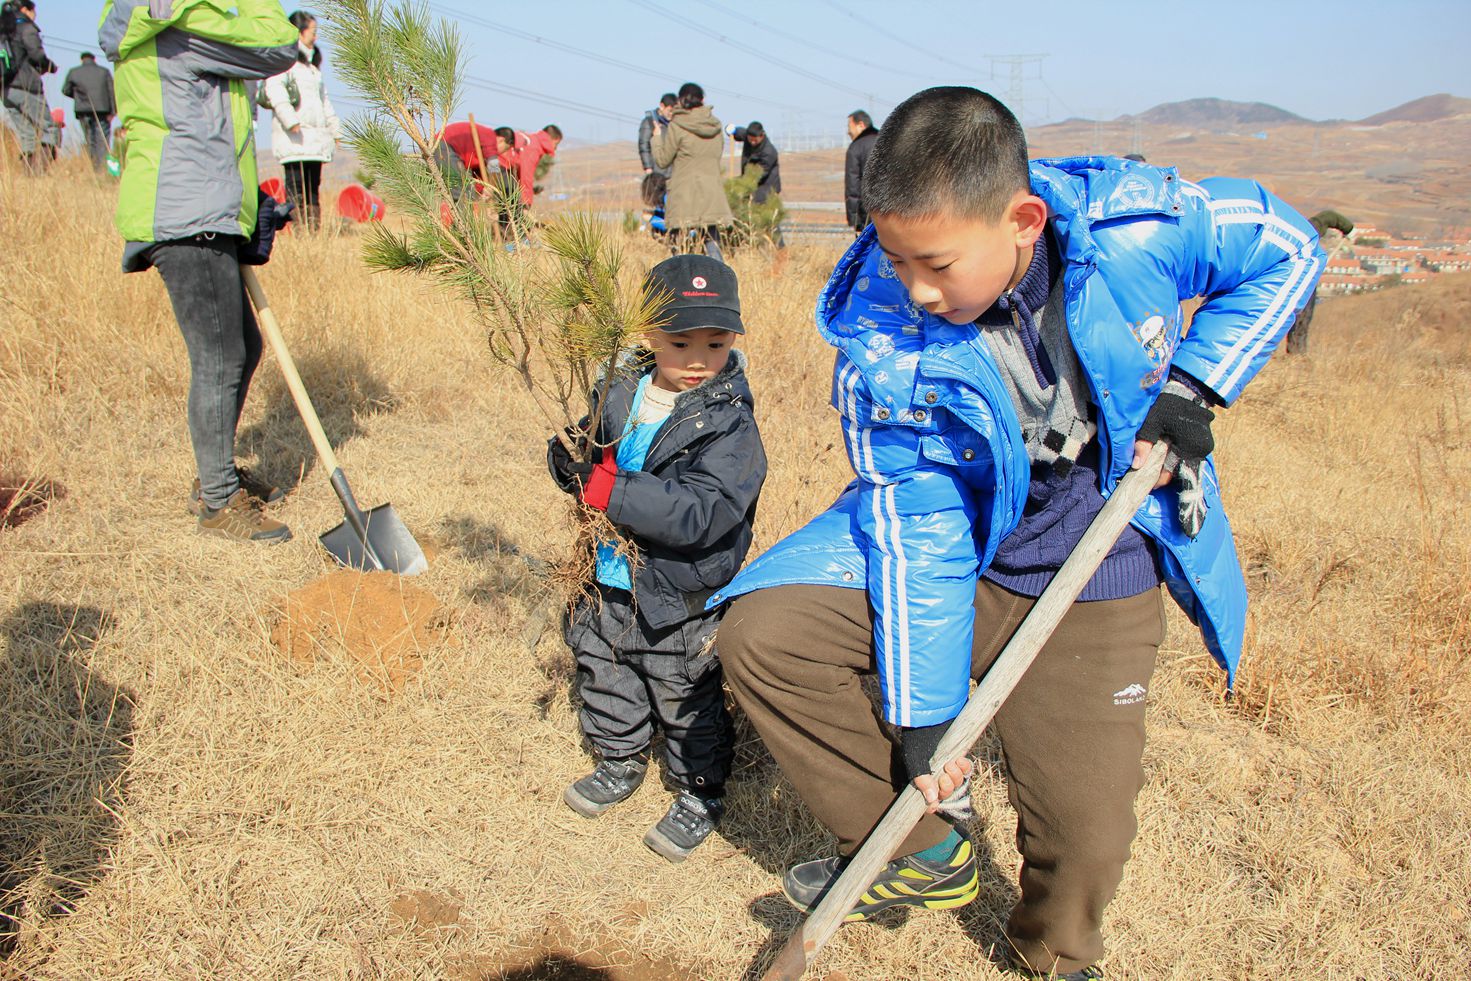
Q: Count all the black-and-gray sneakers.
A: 2